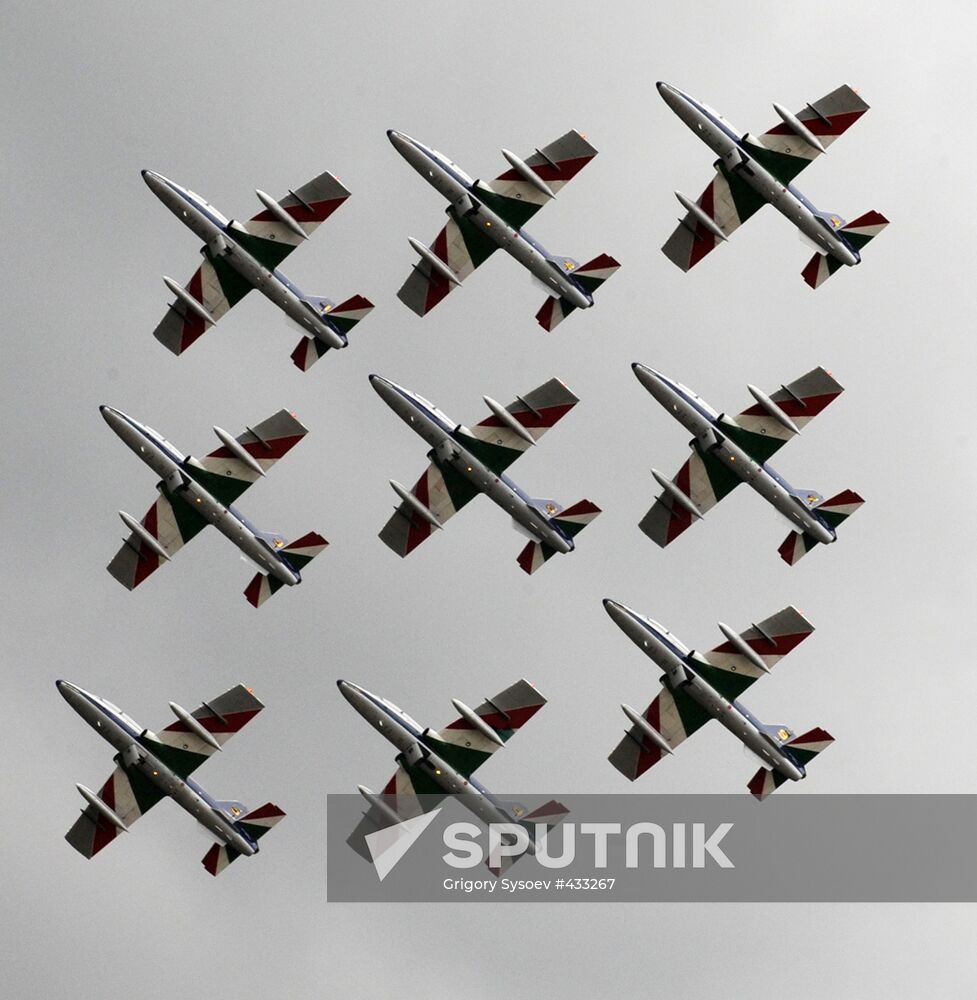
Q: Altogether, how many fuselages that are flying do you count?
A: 9